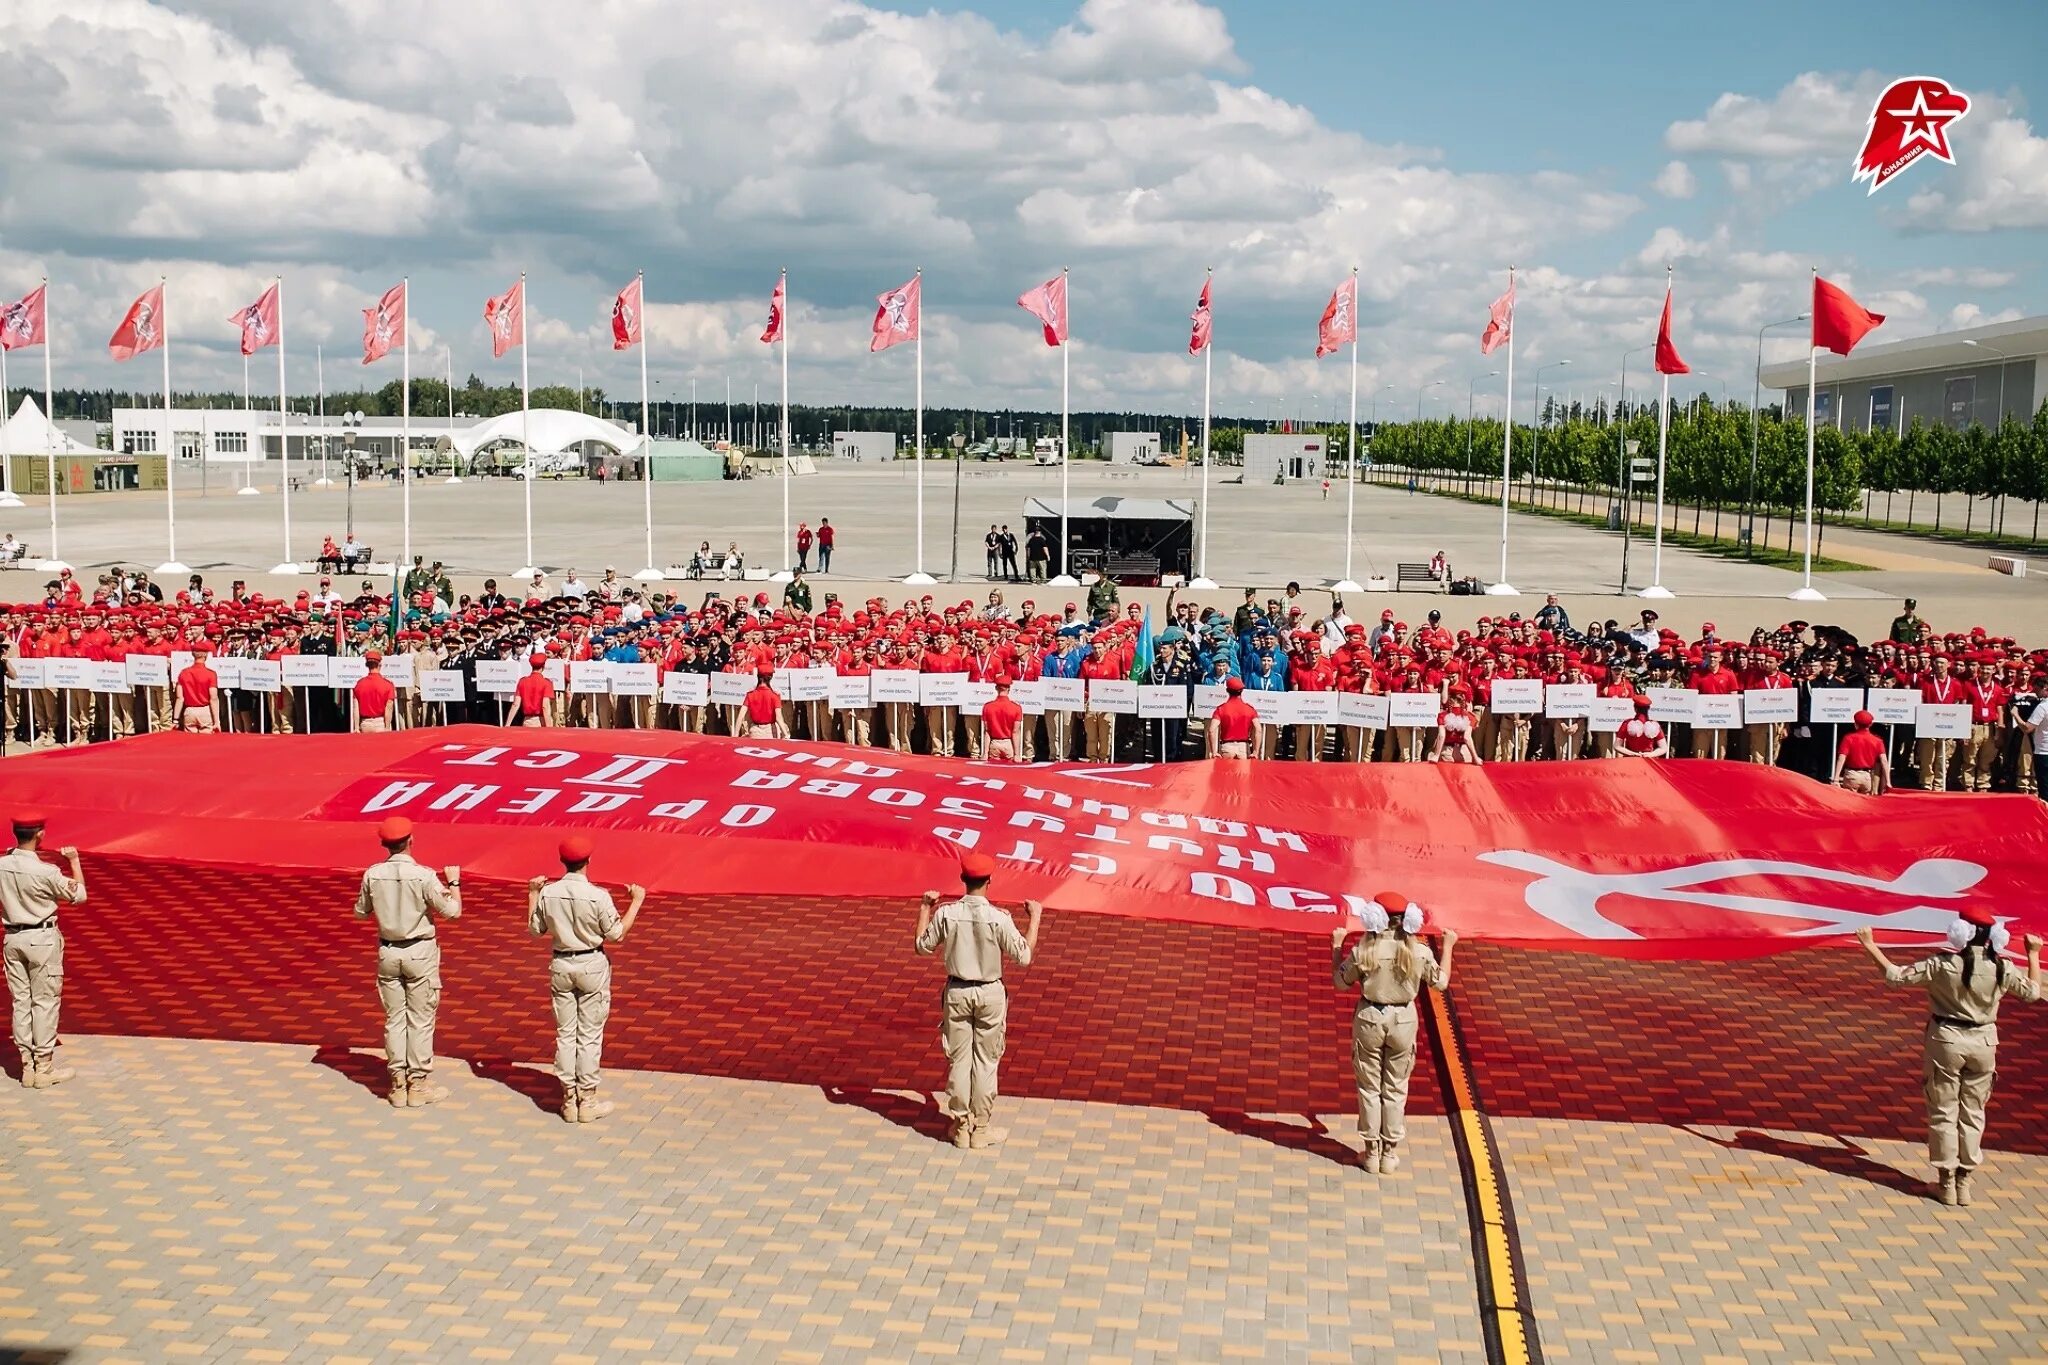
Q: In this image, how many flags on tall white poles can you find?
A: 14